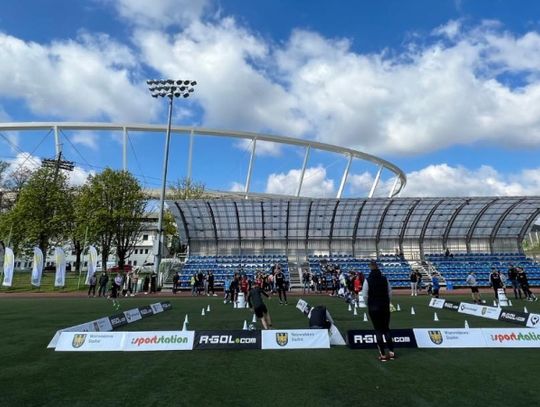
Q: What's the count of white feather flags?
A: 4